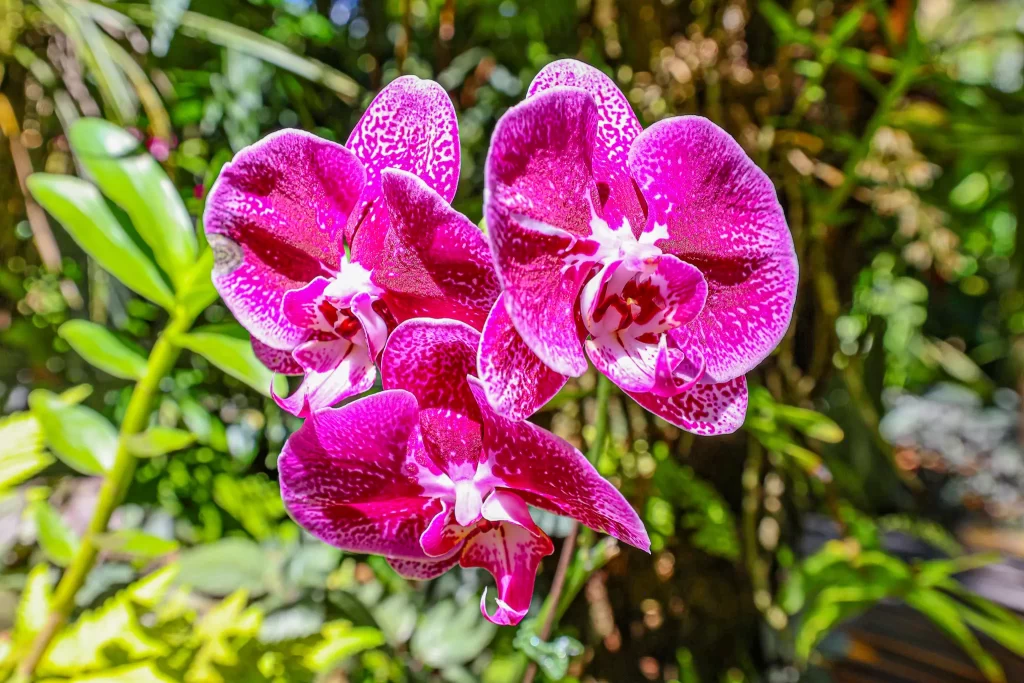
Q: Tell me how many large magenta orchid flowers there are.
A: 3